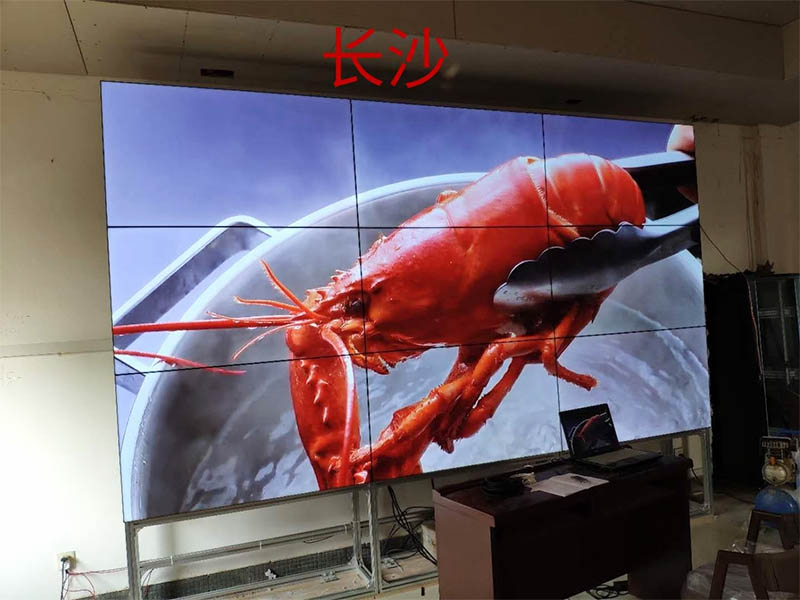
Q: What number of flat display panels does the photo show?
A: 9